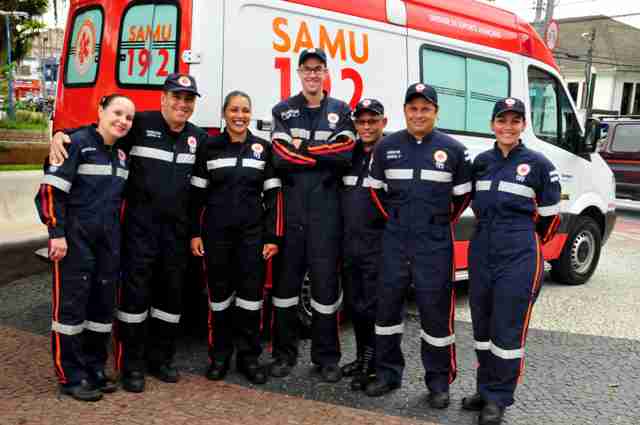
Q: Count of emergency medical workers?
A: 7